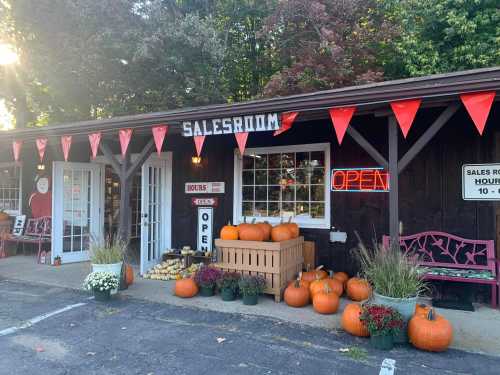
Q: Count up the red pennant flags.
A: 12